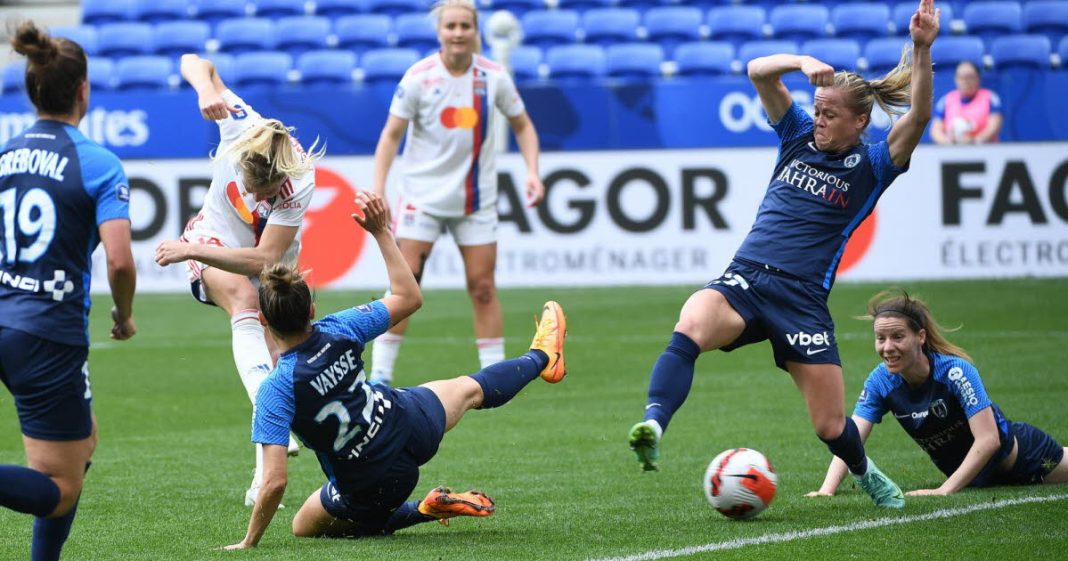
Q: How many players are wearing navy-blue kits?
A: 4